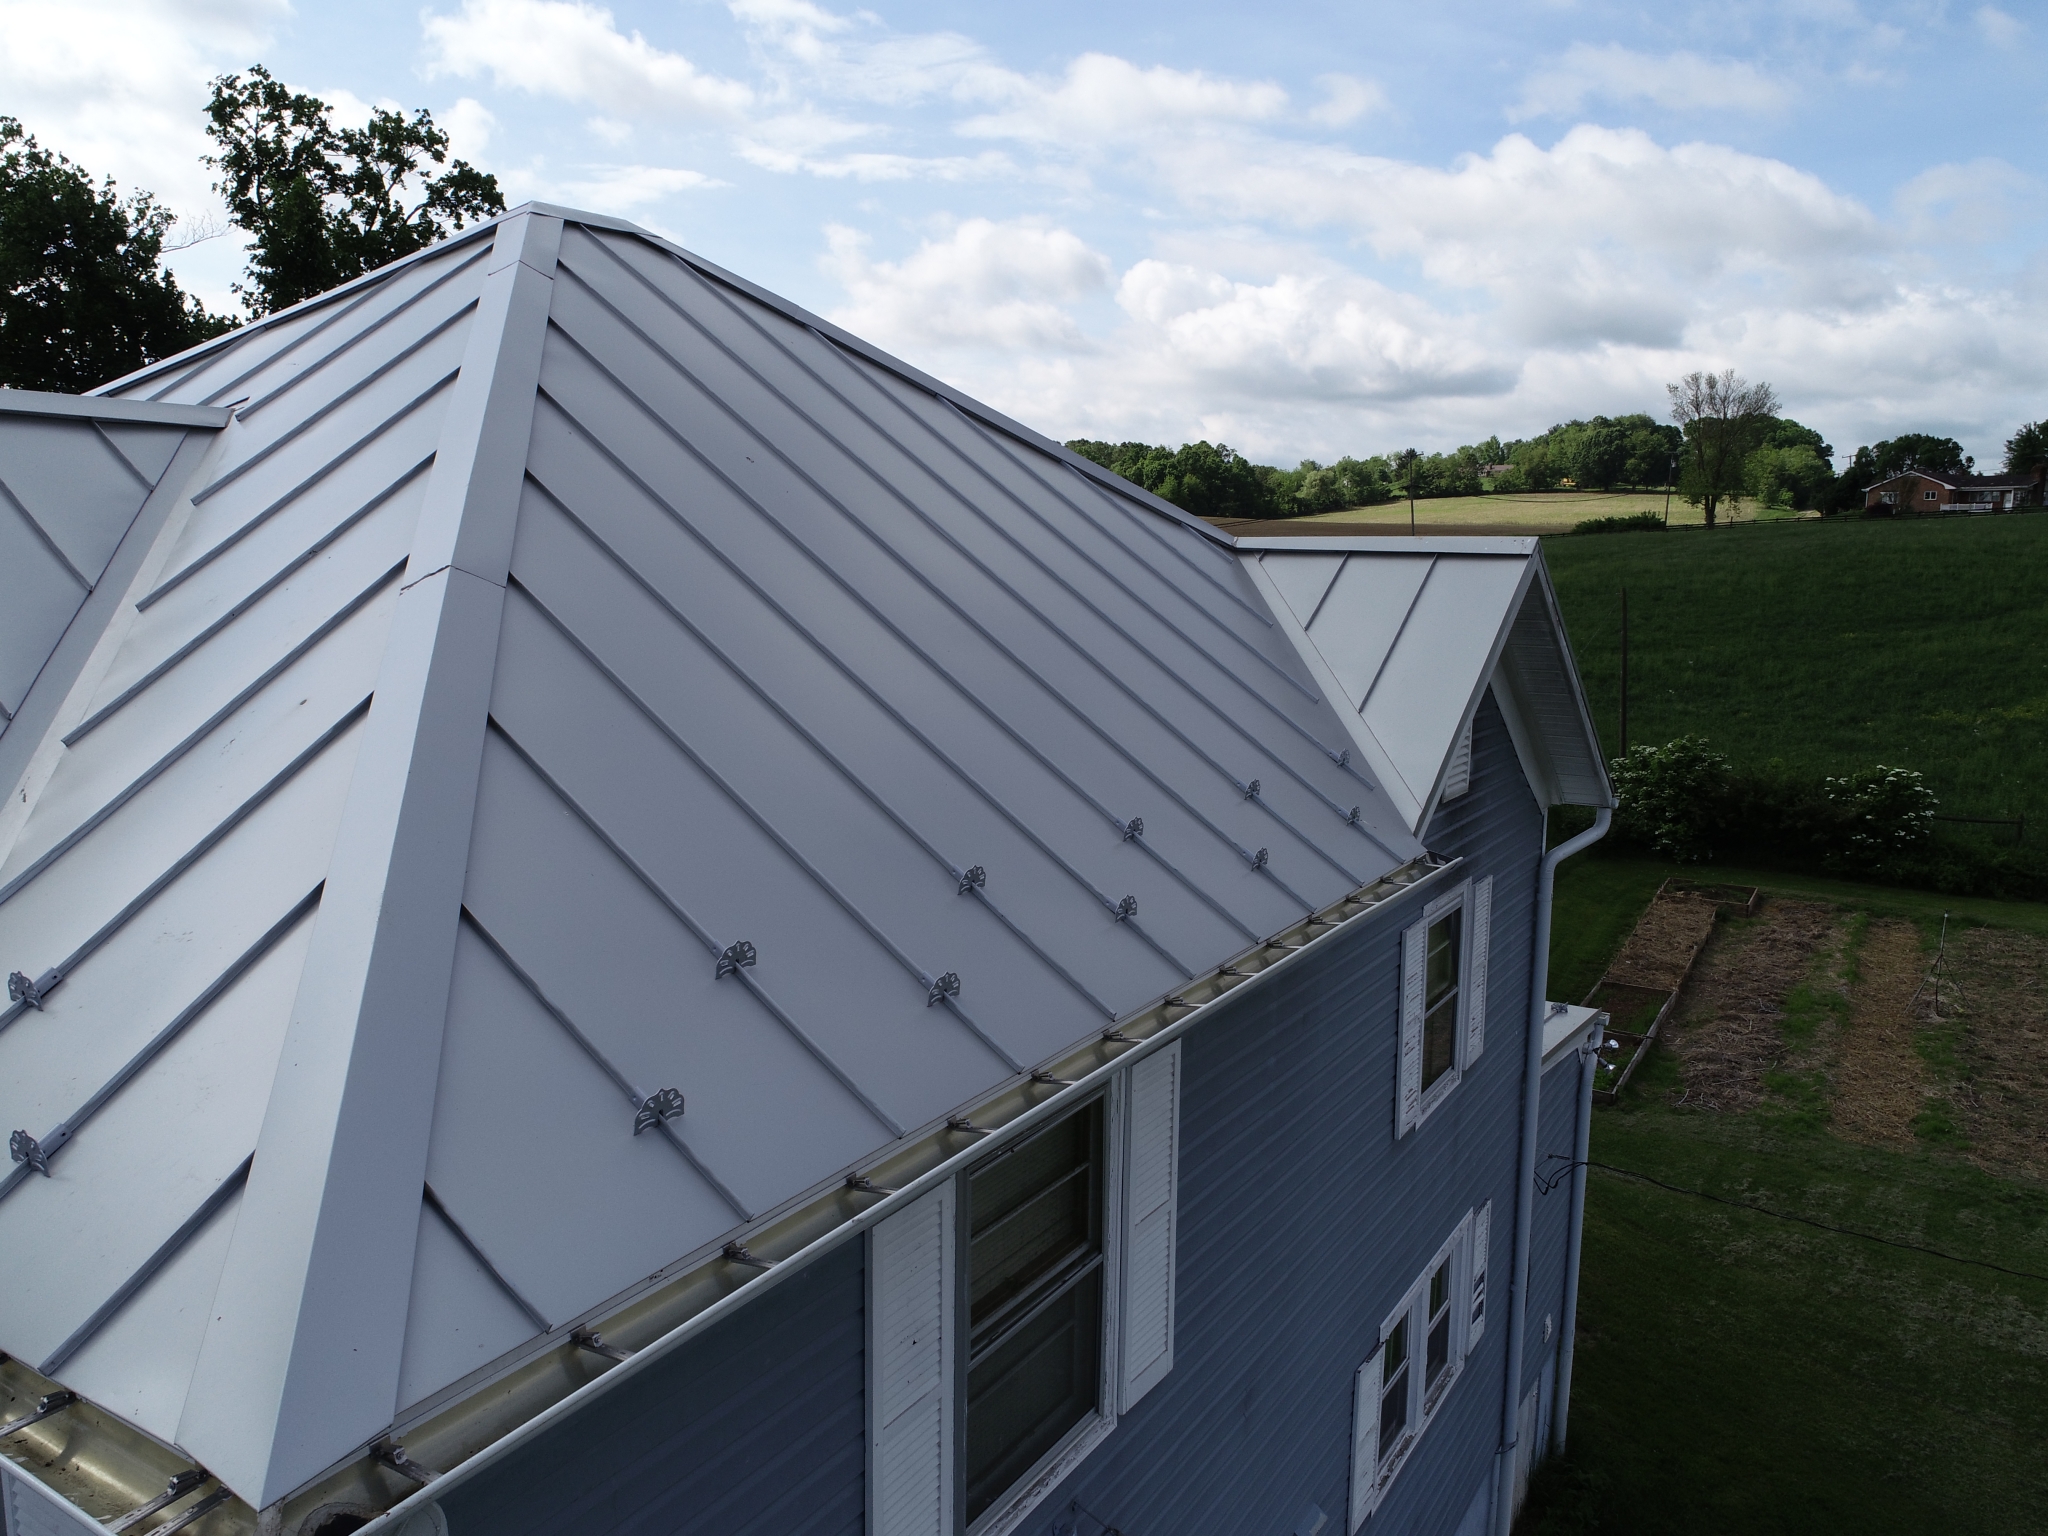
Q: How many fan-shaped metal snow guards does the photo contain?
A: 13